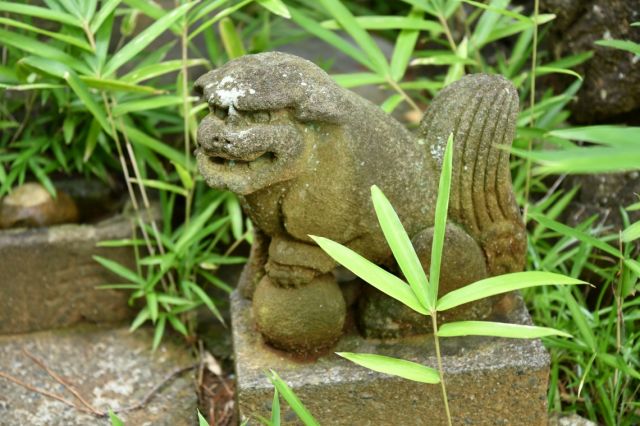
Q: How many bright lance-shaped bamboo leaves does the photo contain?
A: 6